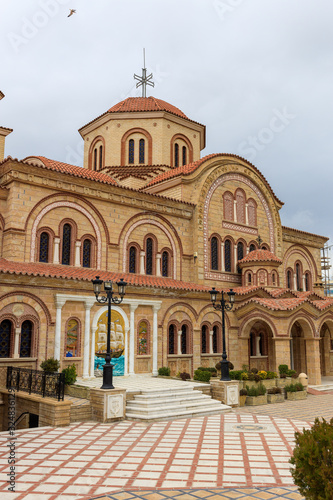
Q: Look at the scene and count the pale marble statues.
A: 0